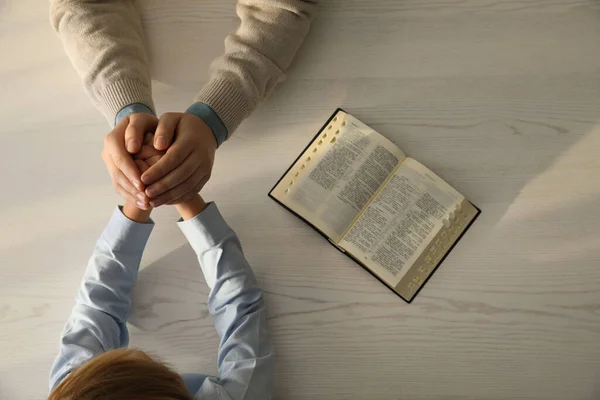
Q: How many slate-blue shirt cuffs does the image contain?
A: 2